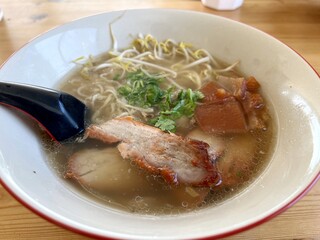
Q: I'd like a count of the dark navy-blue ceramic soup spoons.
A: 1